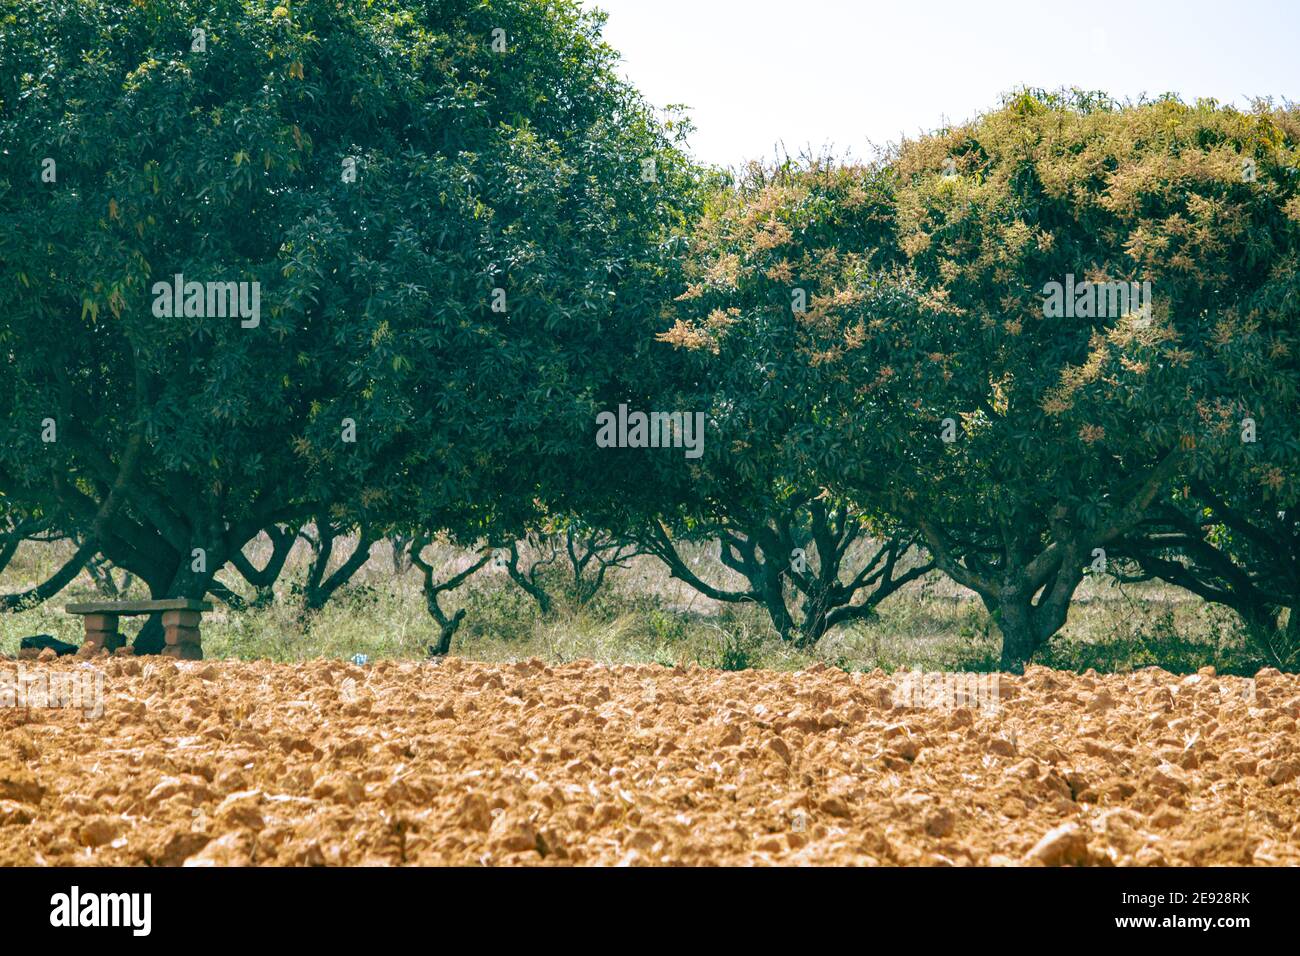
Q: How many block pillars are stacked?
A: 2